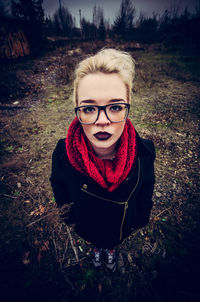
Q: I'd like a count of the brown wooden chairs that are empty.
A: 0